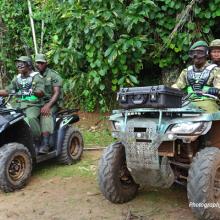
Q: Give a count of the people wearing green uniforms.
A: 4